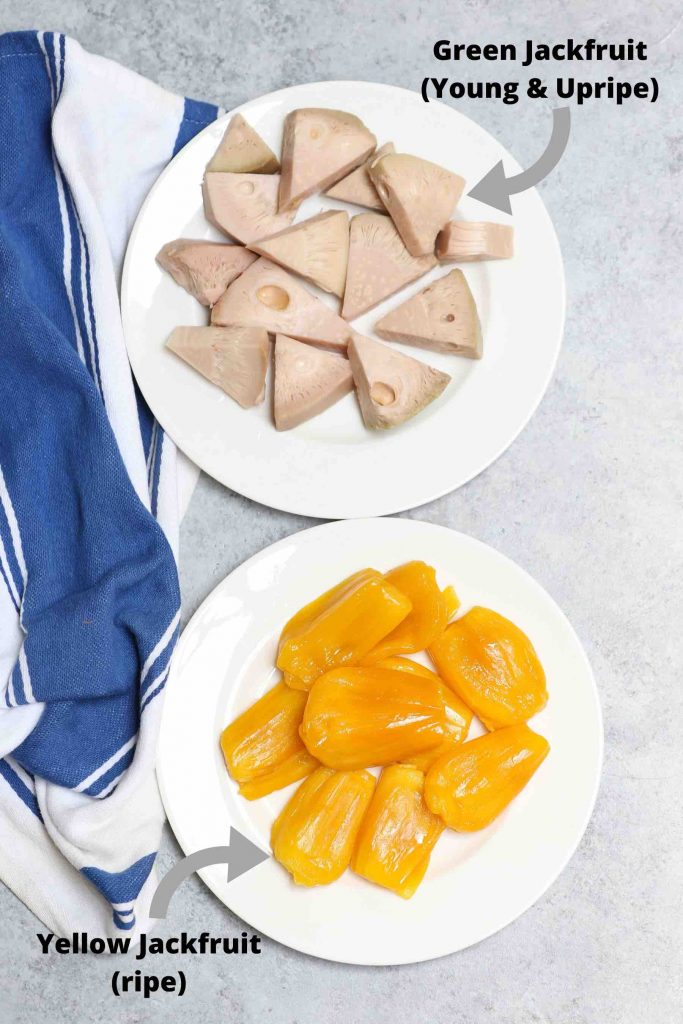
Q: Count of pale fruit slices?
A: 14